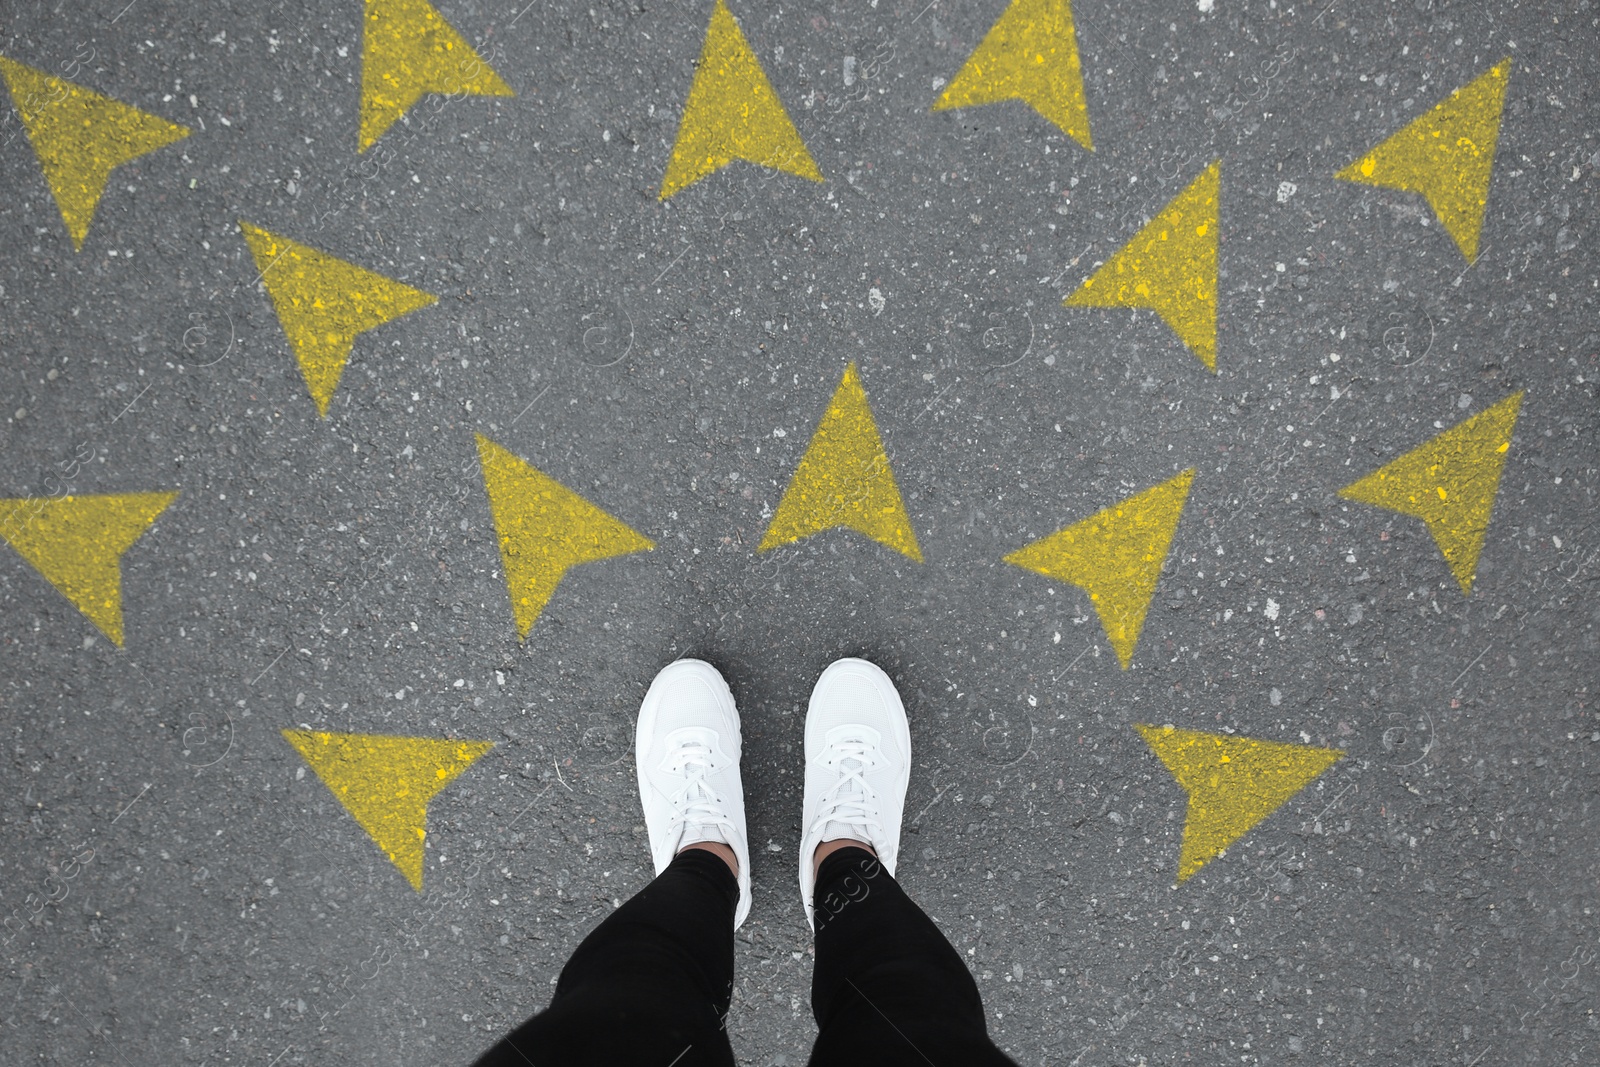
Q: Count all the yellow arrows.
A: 14